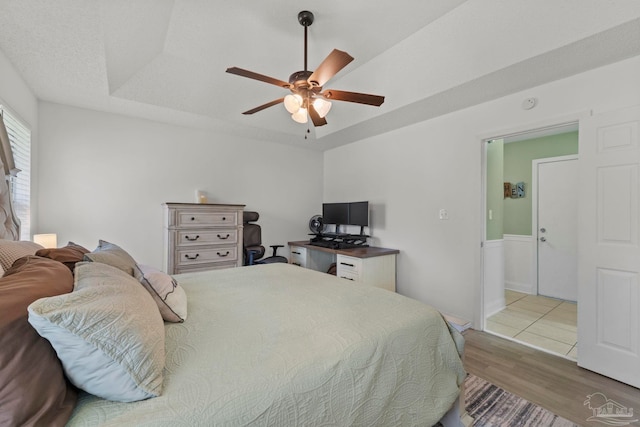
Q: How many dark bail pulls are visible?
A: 4